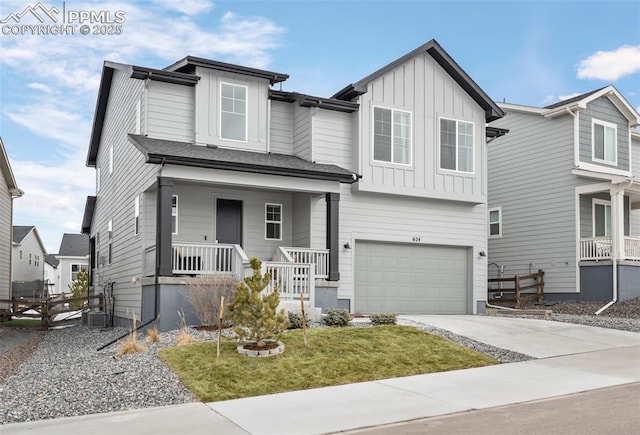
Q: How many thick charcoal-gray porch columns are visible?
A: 2